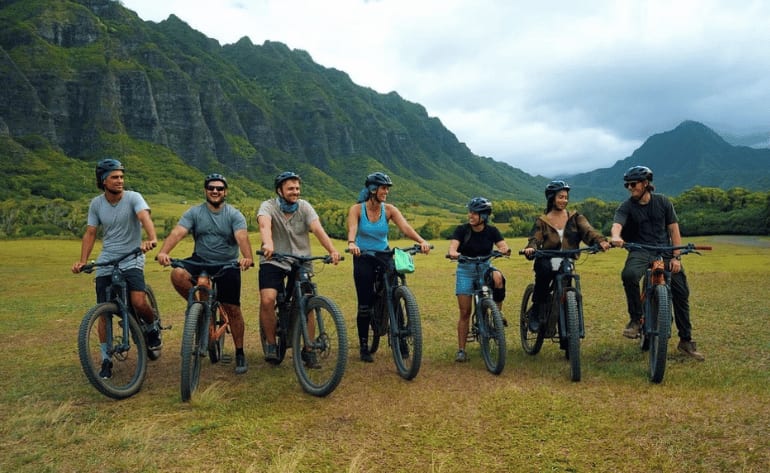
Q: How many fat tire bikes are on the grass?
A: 7